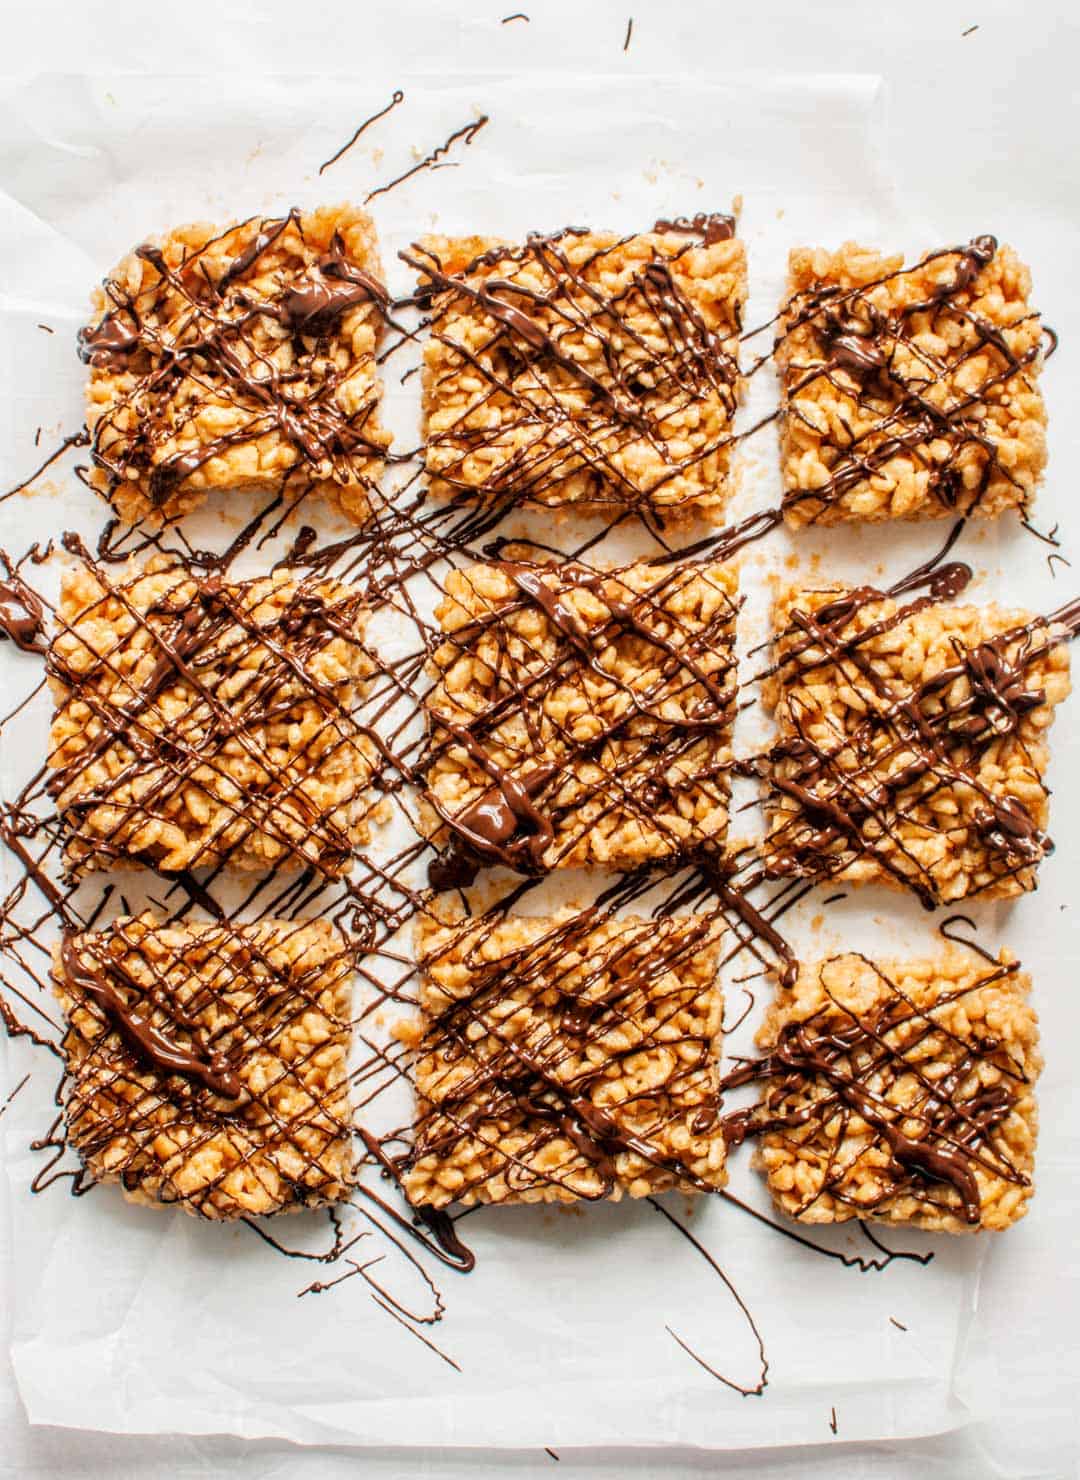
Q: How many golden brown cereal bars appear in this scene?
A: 9